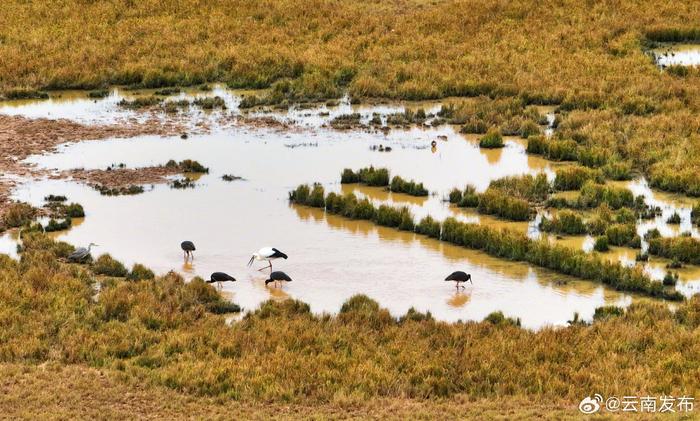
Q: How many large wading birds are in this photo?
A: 6